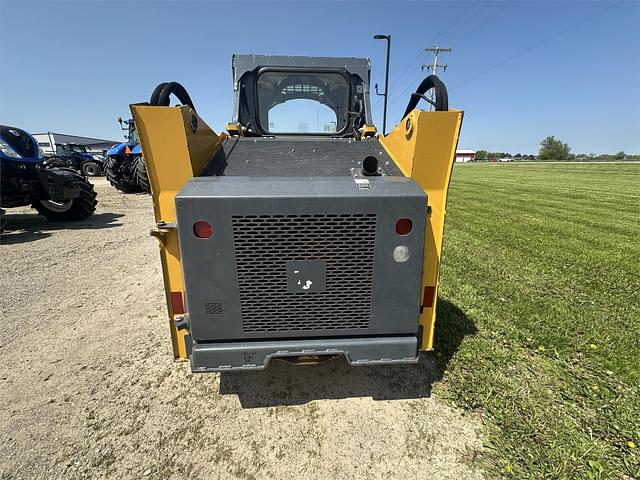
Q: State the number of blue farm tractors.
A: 3